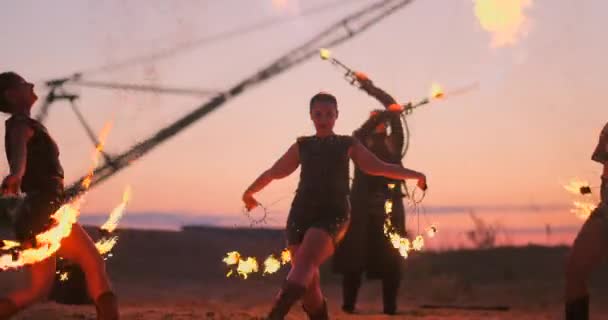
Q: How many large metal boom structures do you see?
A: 1